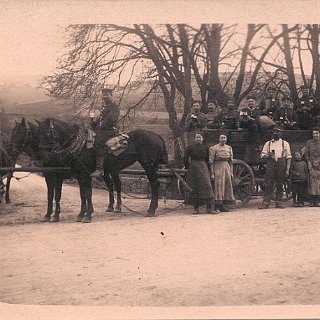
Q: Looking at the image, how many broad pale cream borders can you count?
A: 2